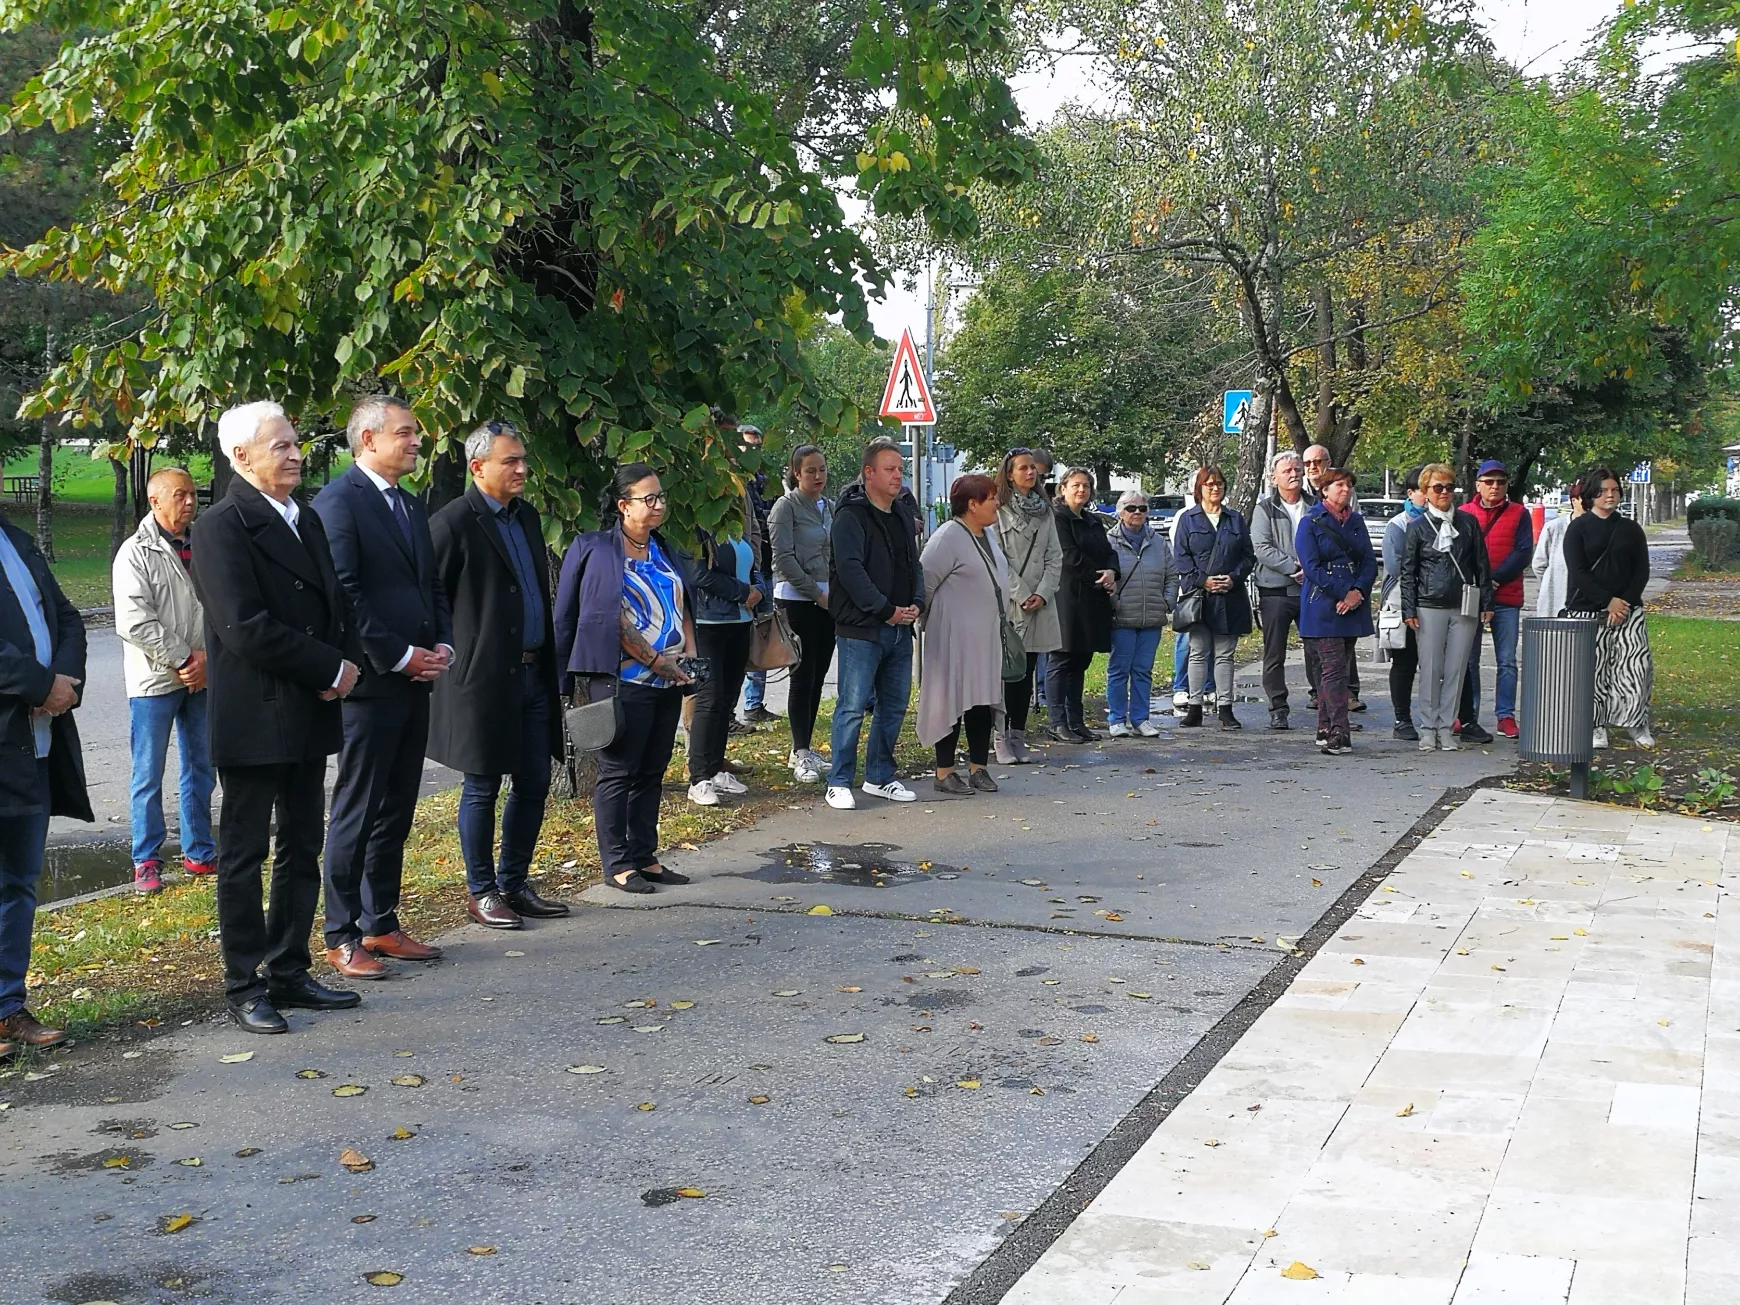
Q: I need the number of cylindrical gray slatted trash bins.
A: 1